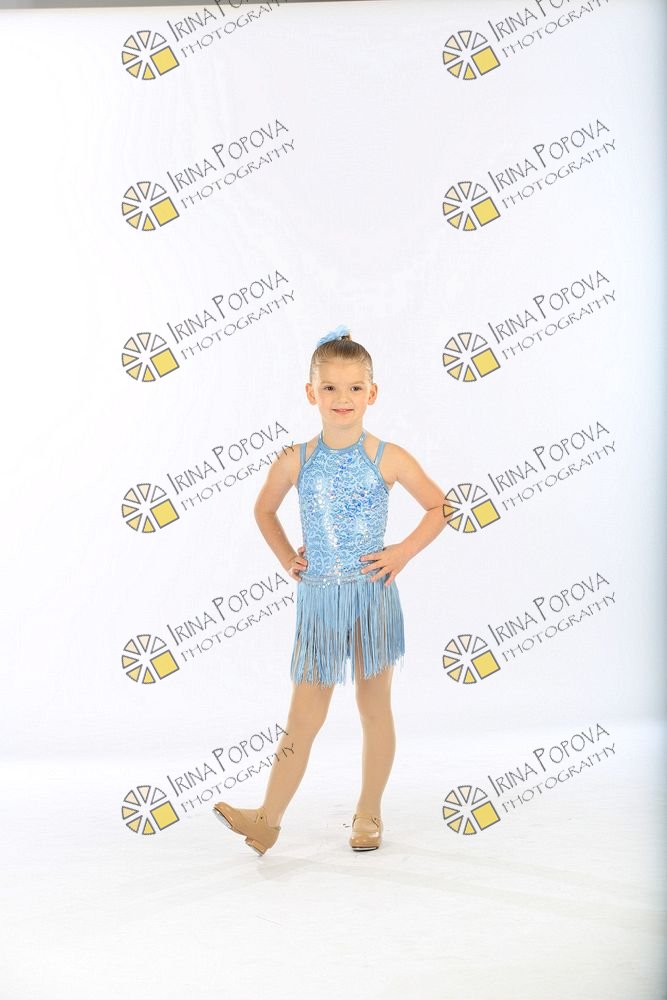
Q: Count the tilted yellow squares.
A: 12